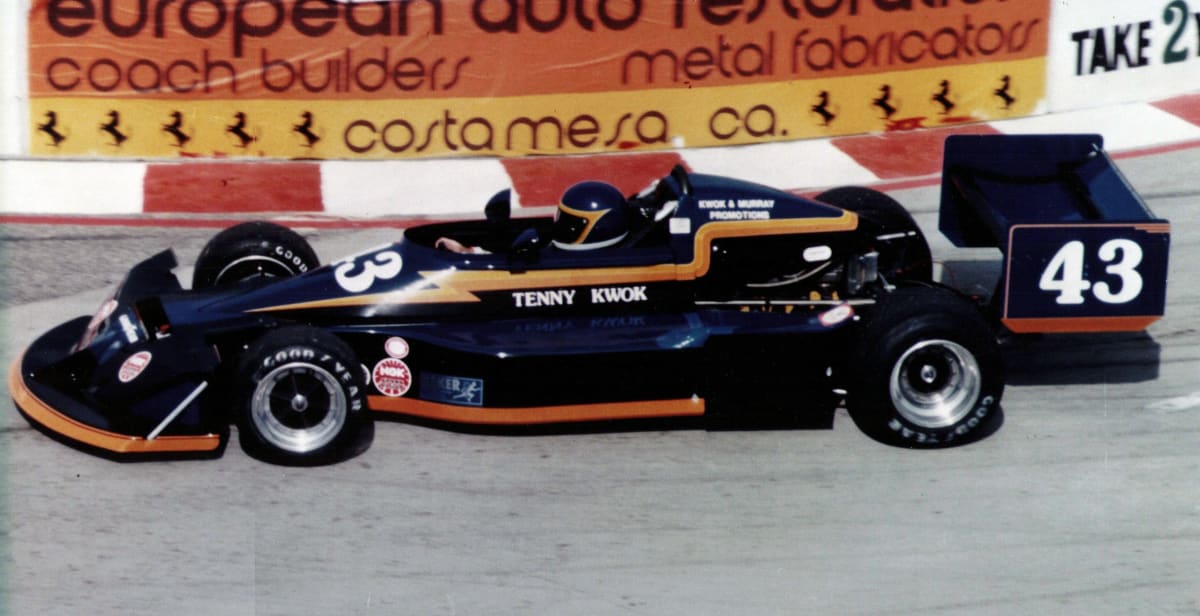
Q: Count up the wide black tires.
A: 4